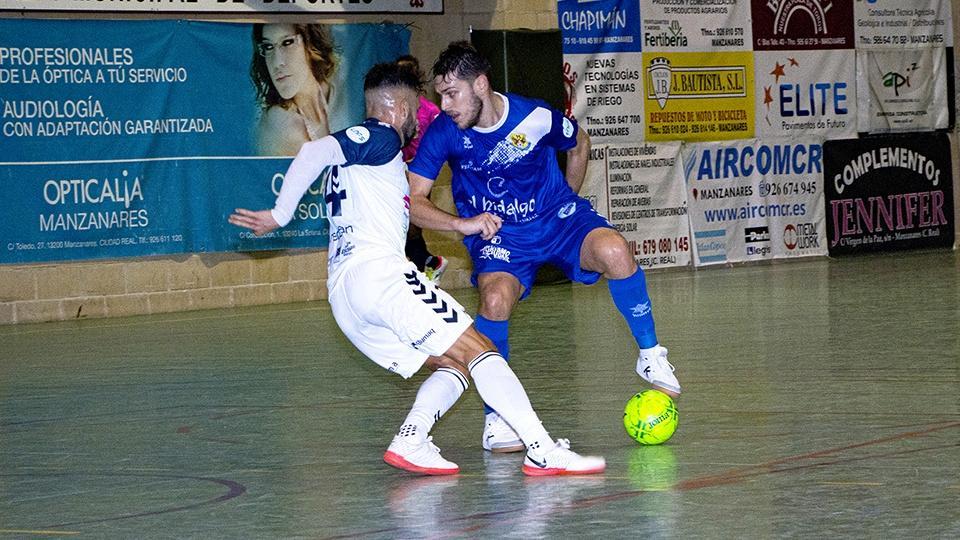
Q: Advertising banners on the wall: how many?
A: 12